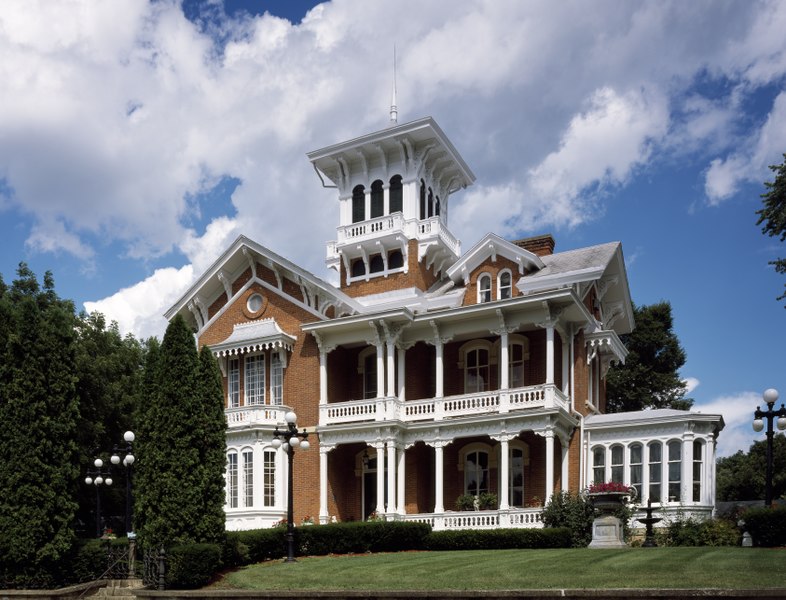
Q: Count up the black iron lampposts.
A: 4